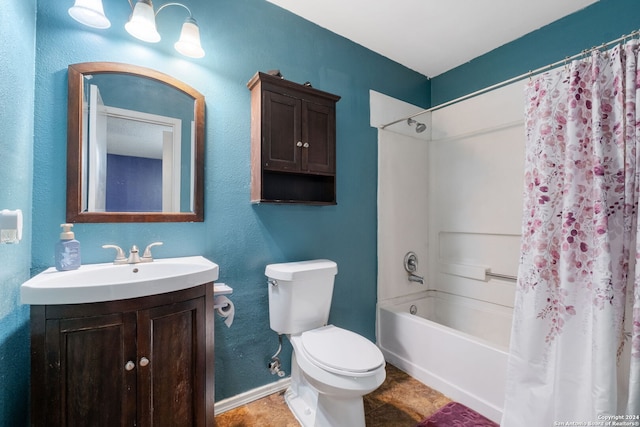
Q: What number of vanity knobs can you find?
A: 2